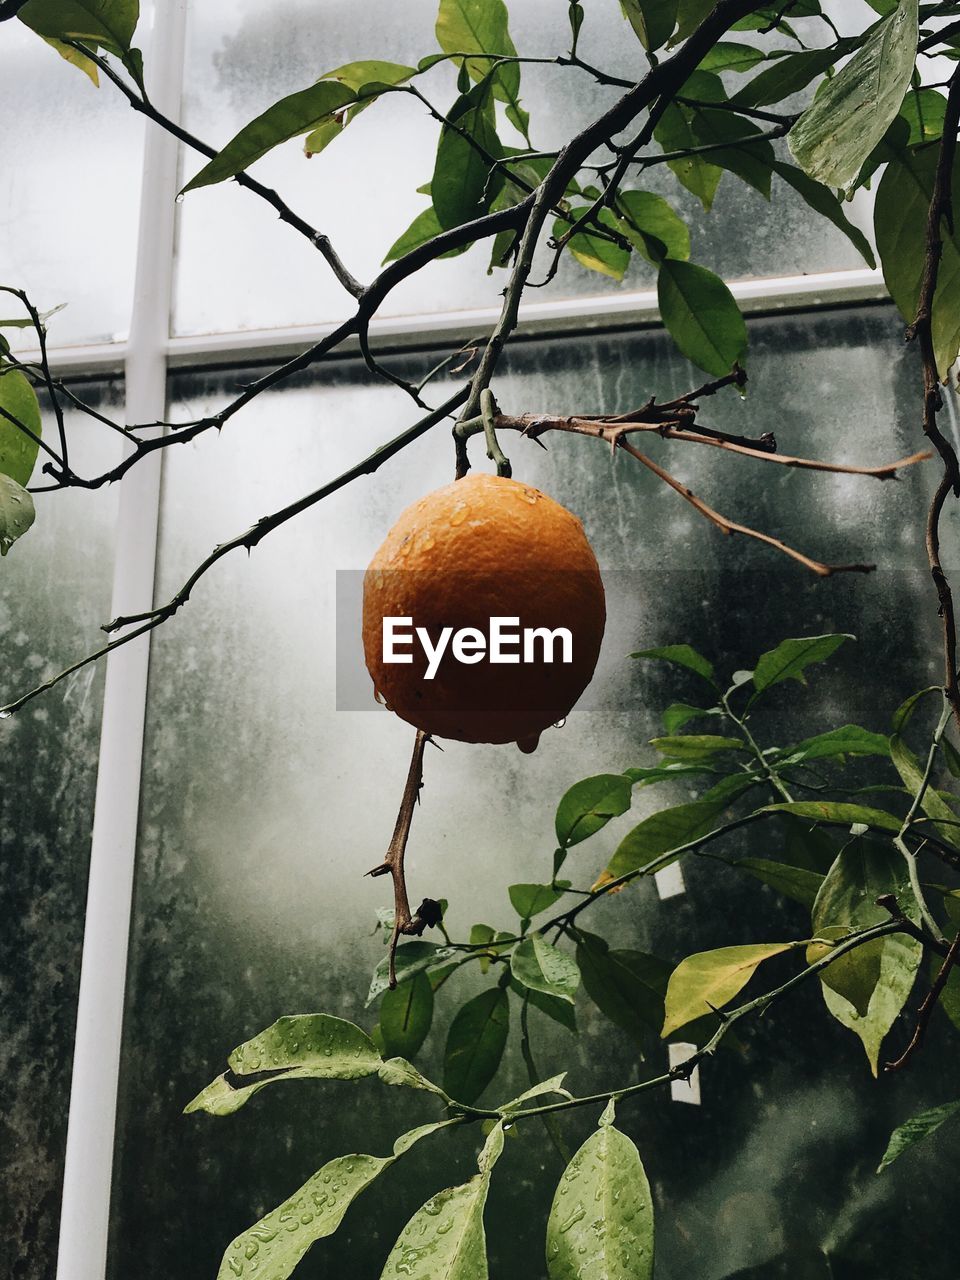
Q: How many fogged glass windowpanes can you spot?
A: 4